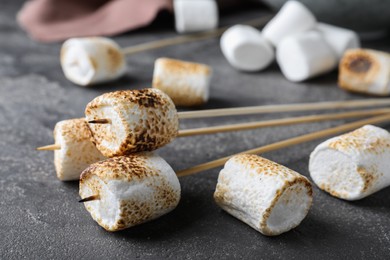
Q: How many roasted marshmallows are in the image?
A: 8